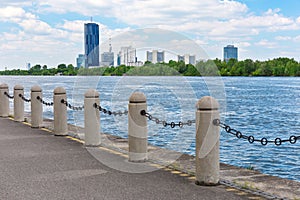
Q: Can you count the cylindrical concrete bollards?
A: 7